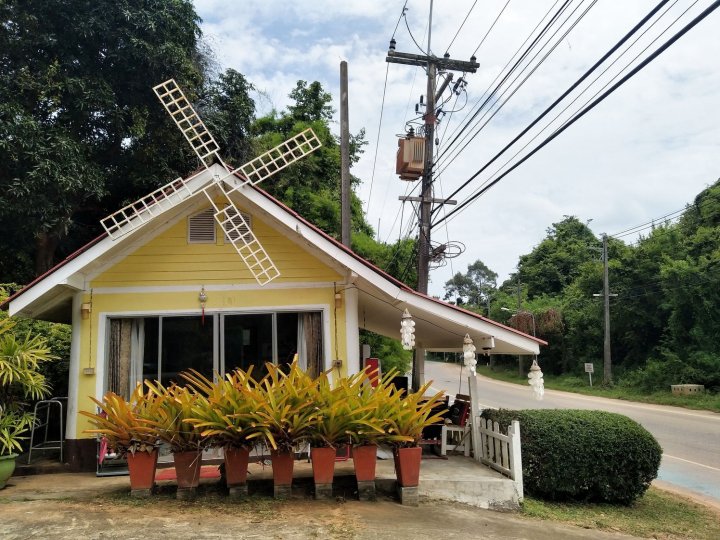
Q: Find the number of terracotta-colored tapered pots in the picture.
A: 7